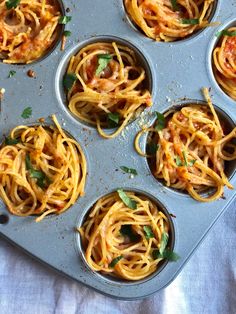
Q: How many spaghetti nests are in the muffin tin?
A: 7